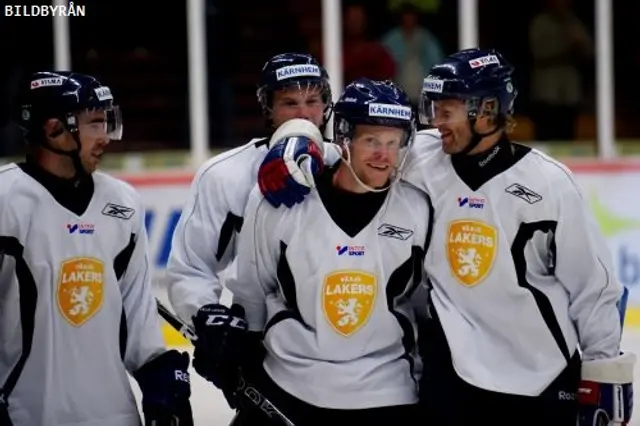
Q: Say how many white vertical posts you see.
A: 5